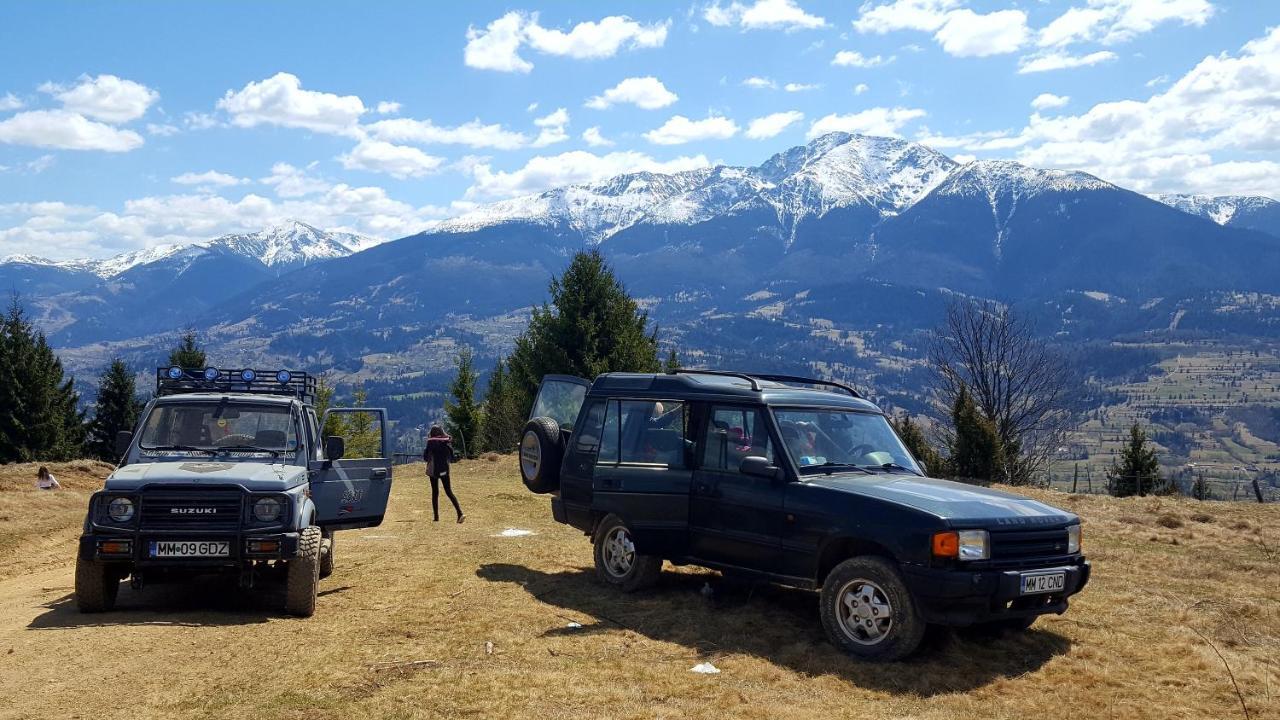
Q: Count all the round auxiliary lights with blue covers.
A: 4